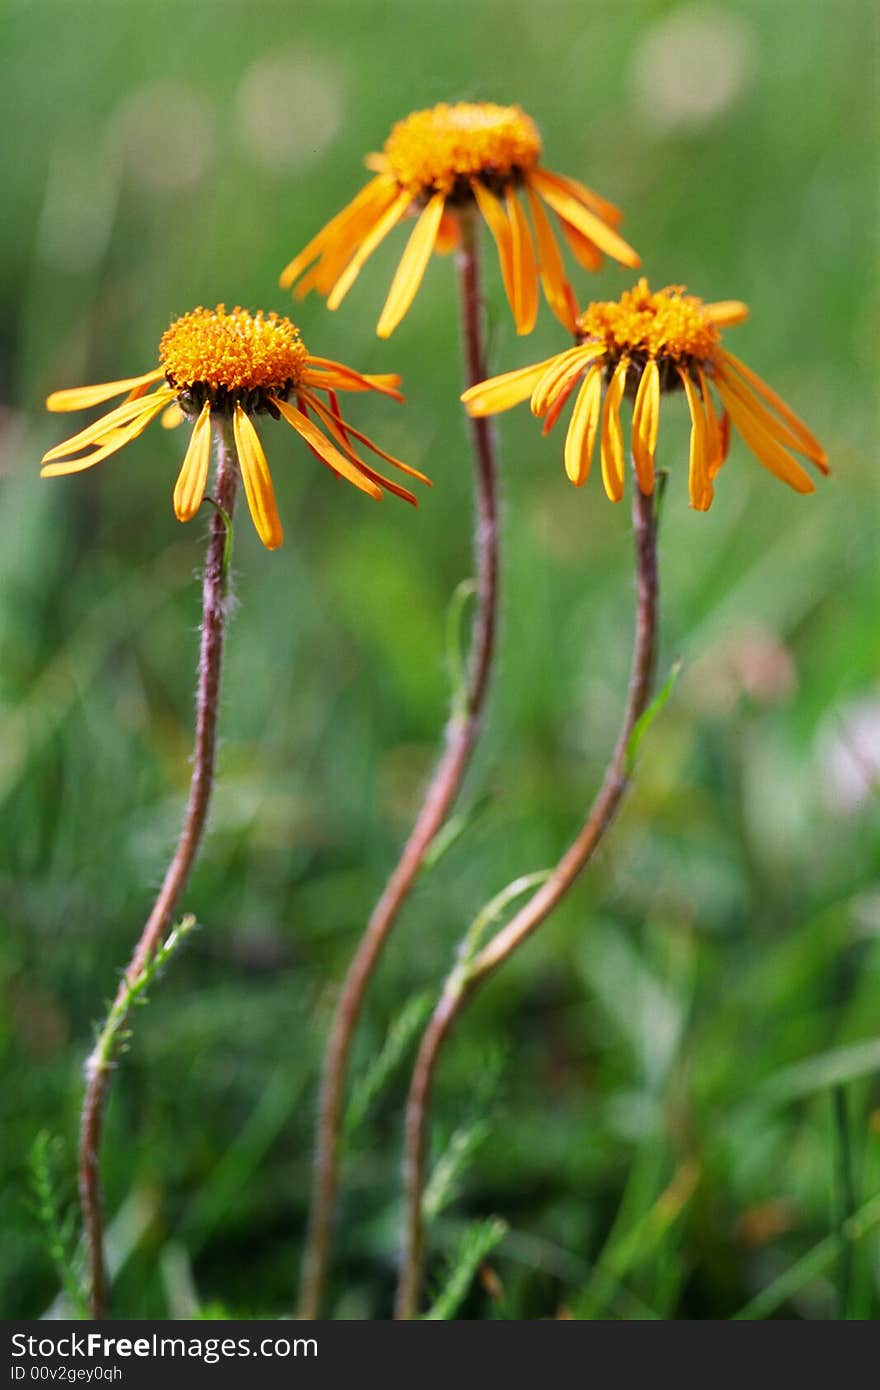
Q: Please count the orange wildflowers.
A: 3